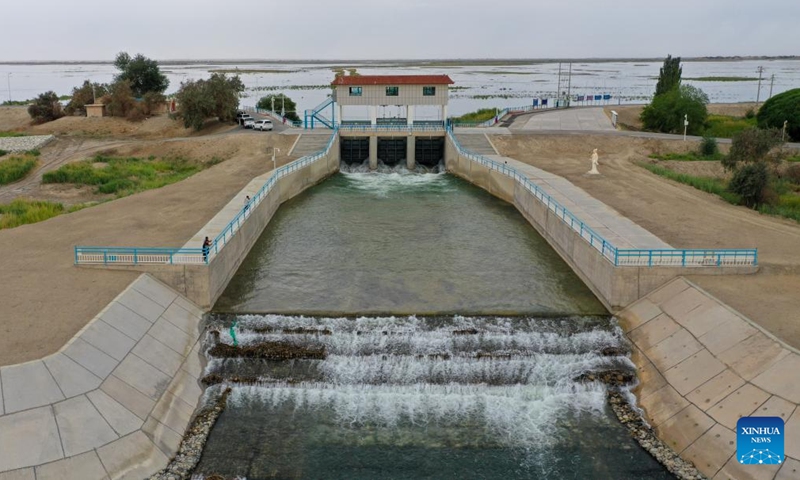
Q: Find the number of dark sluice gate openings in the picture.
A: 3